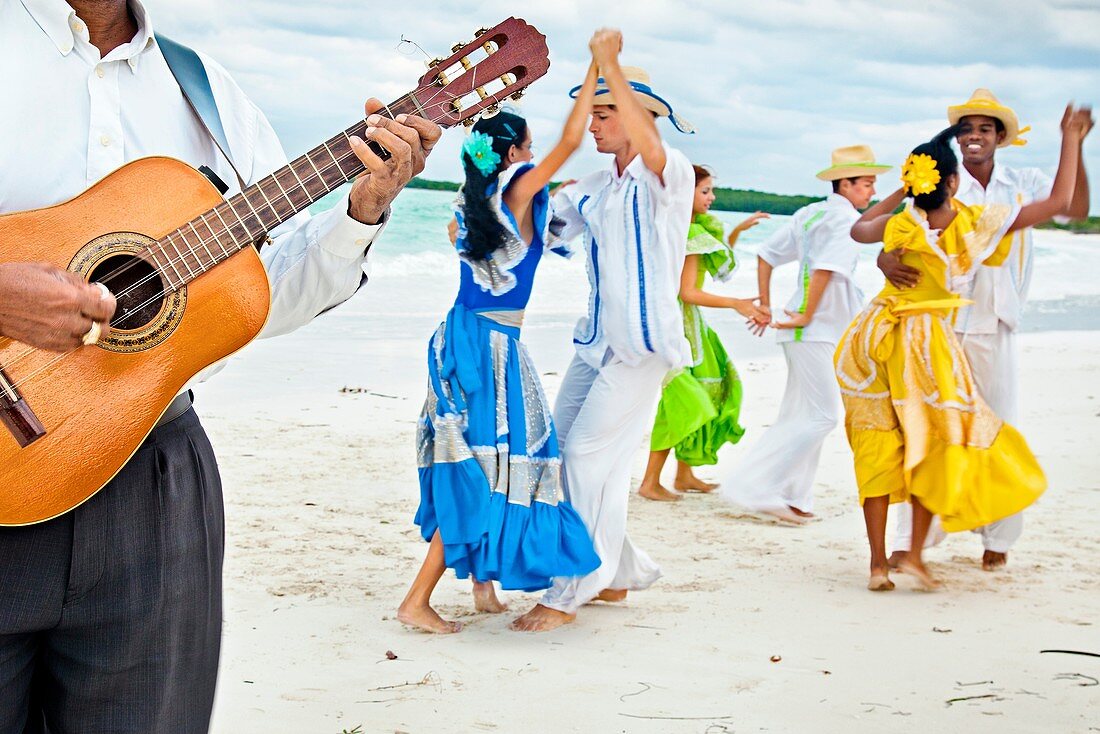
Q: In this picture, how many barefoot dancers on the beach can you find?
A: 6